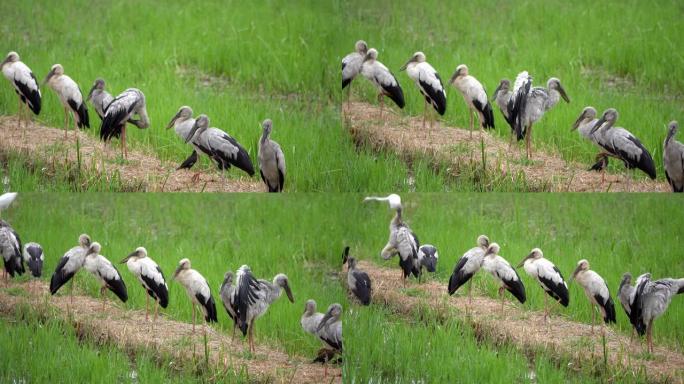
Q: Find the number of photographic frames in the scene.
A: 4